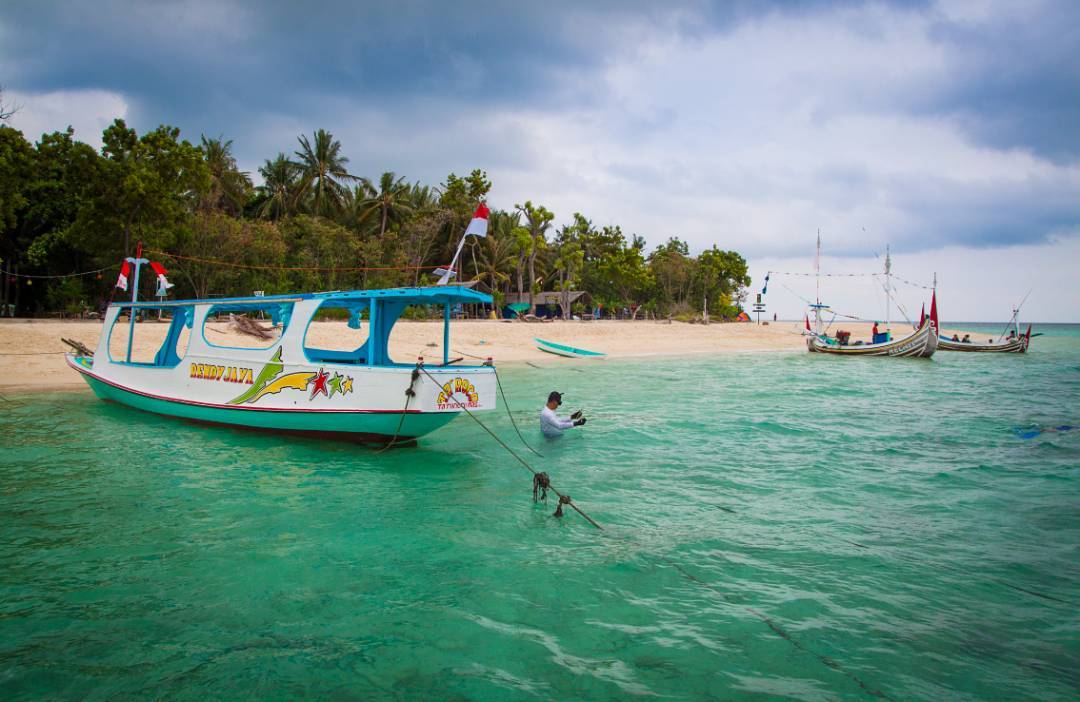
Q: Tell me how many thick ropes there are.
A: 3